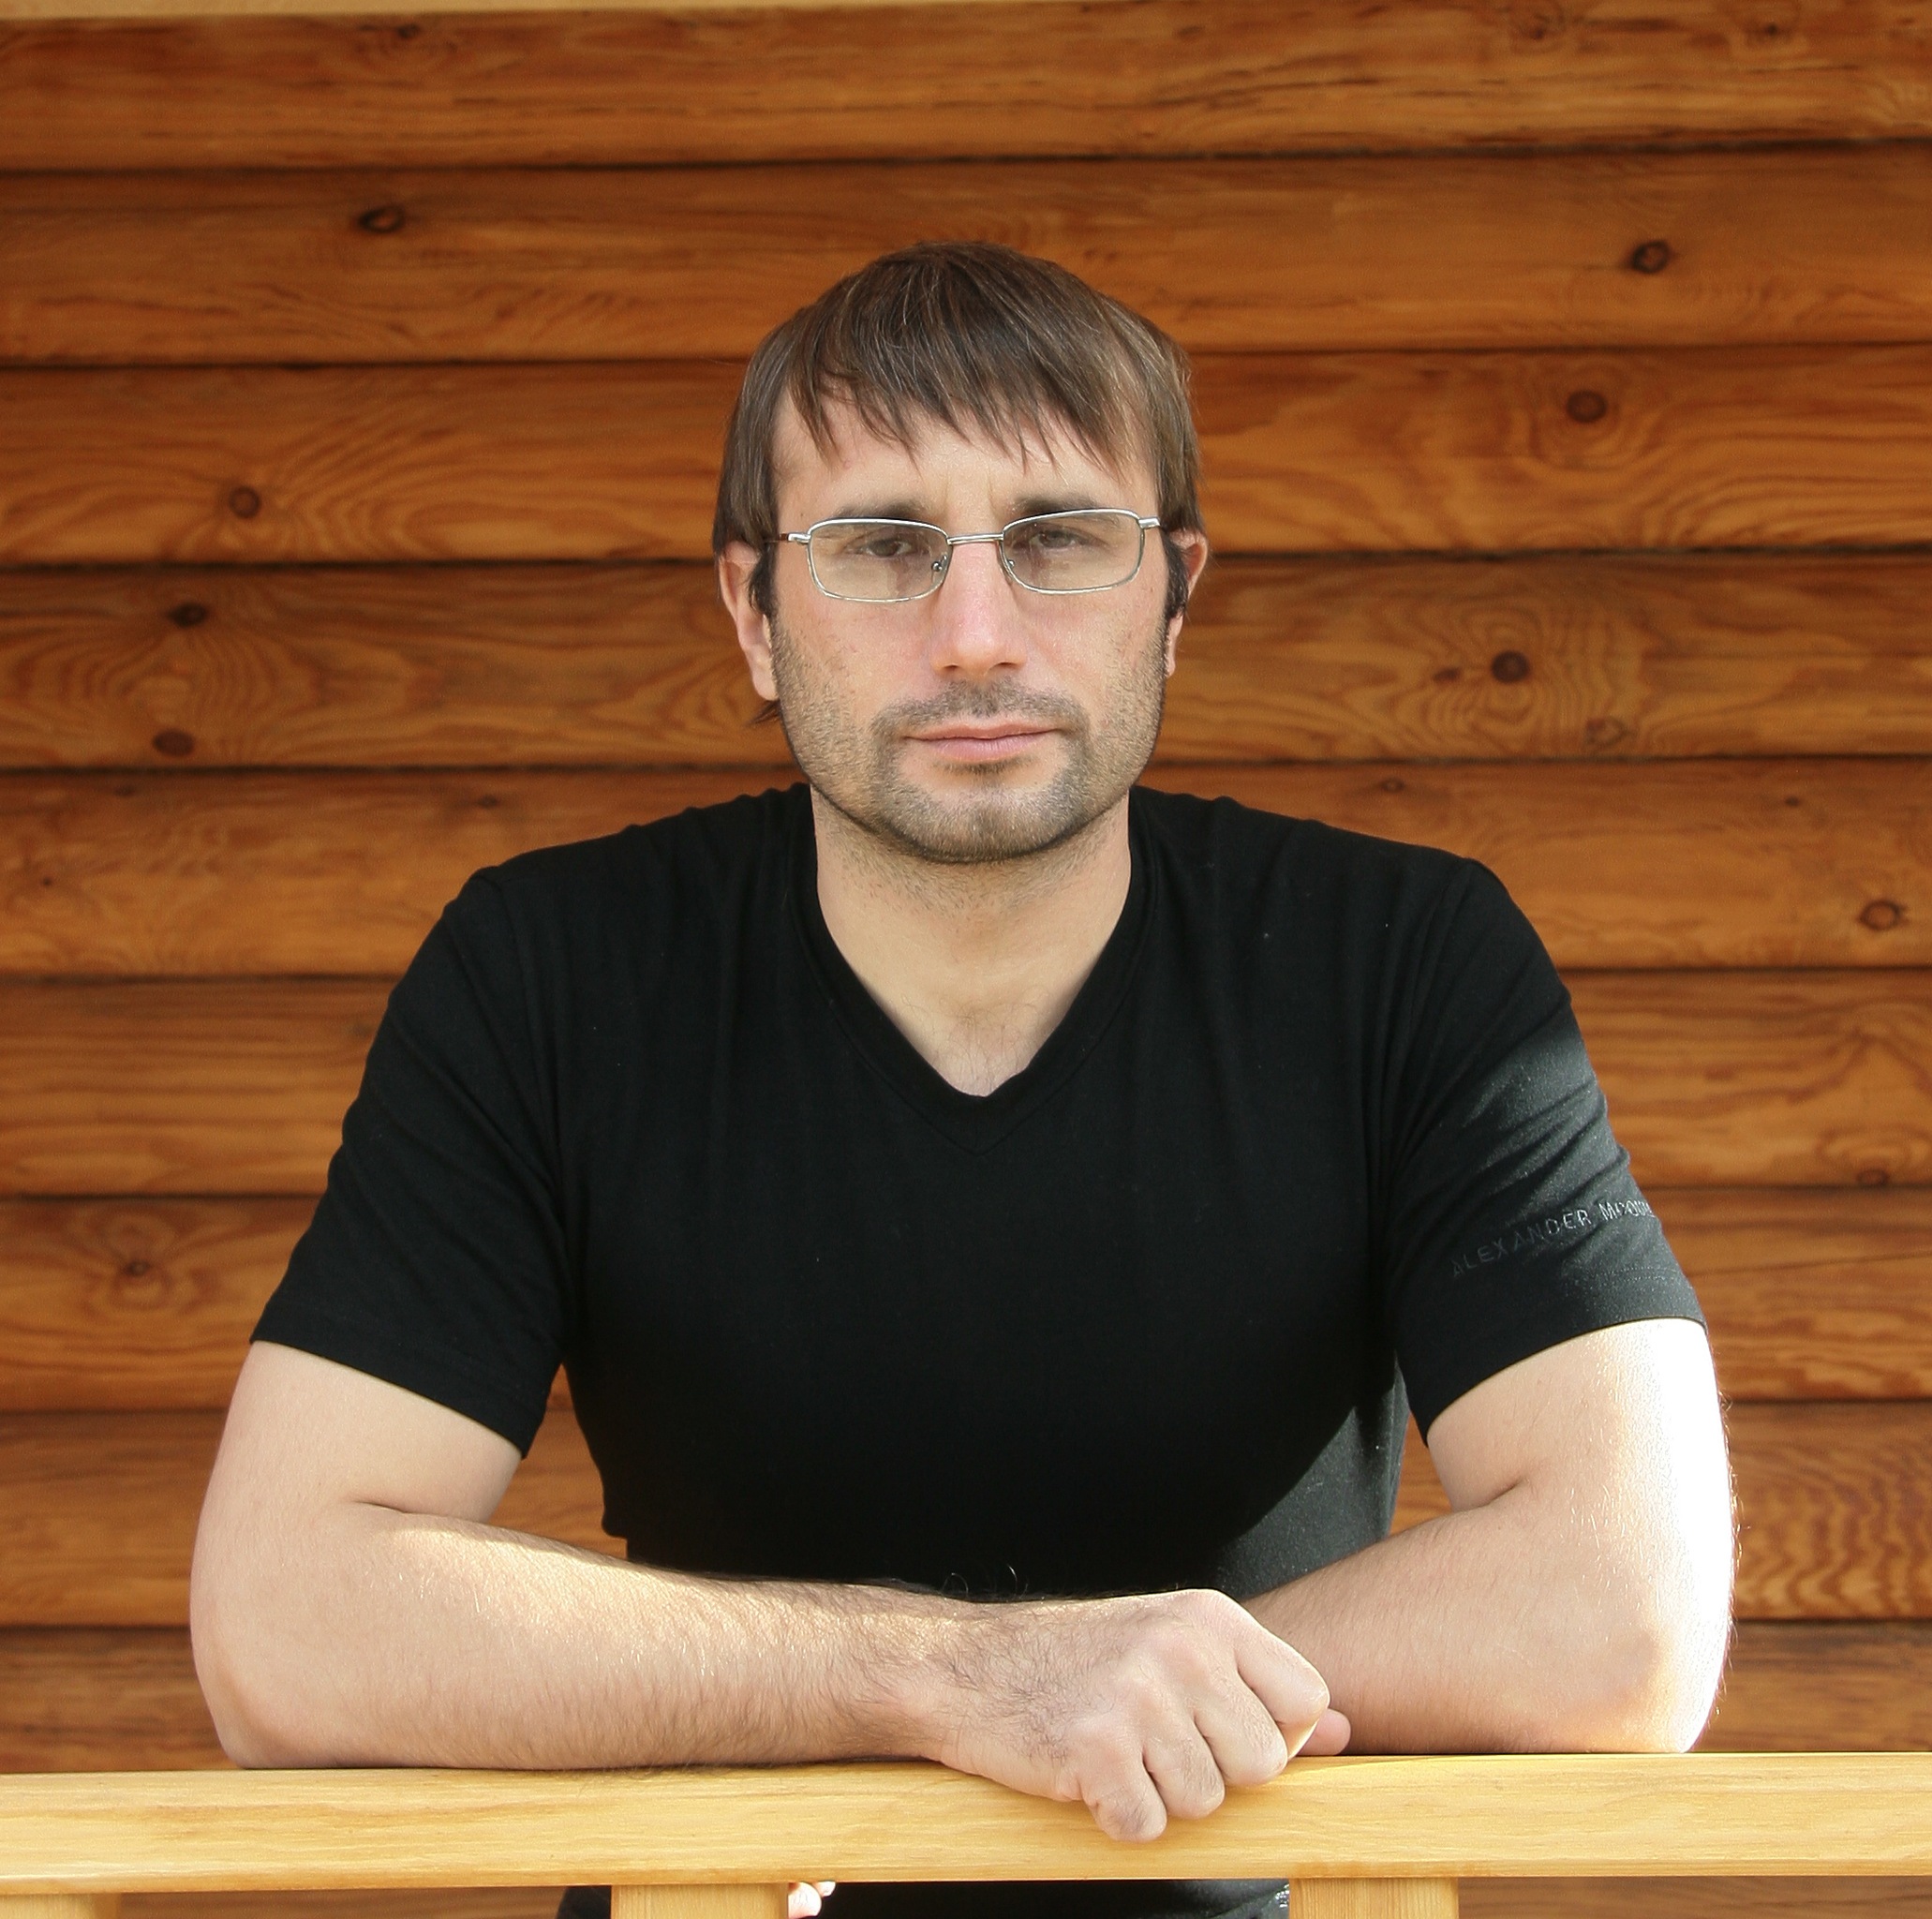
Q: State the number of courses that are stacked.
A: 9